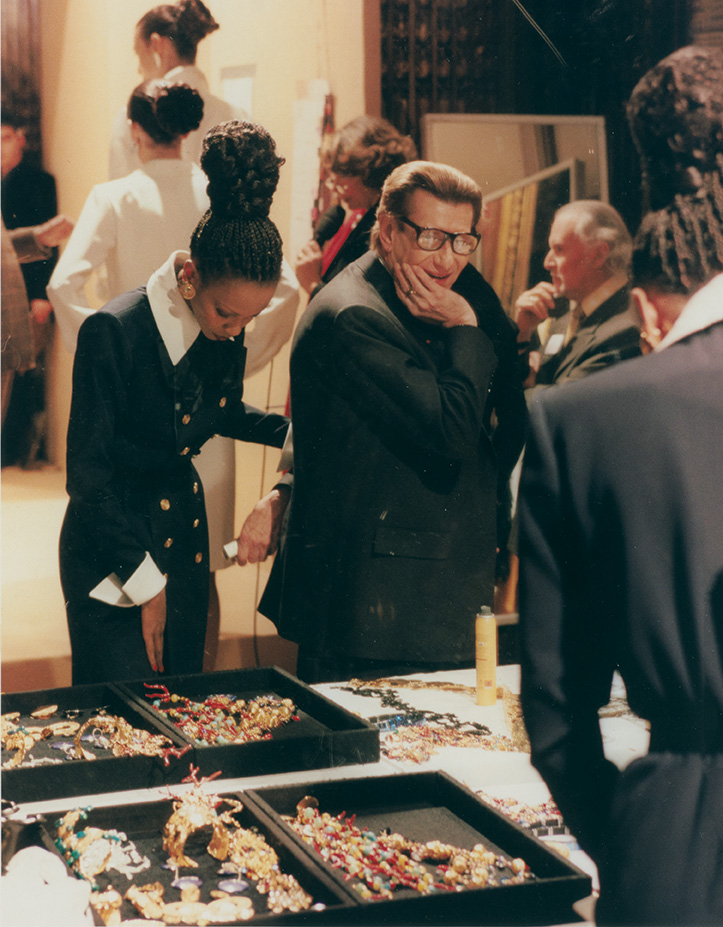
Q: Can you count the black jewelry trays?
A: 4